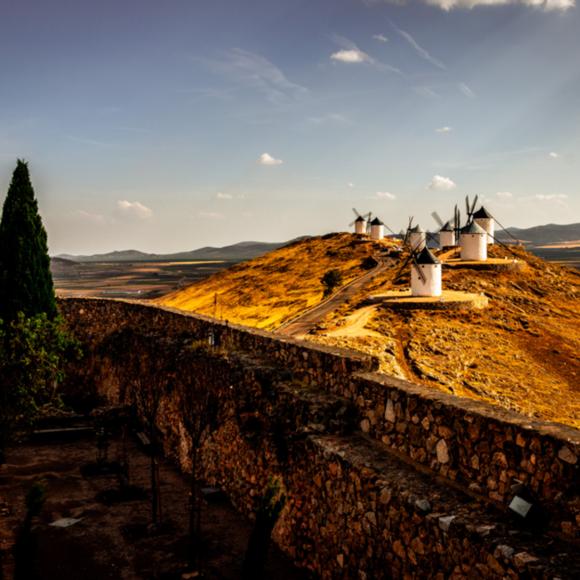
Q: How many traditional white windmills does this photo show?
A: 7